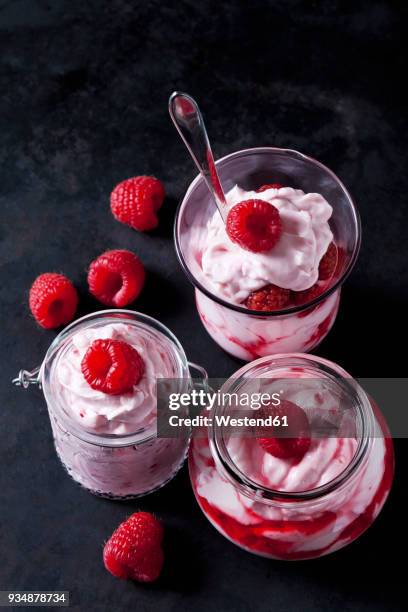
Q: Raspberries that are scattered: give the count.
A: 4